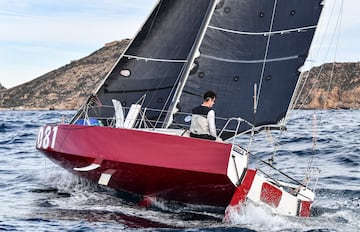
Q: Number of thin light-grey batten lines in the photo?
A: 3